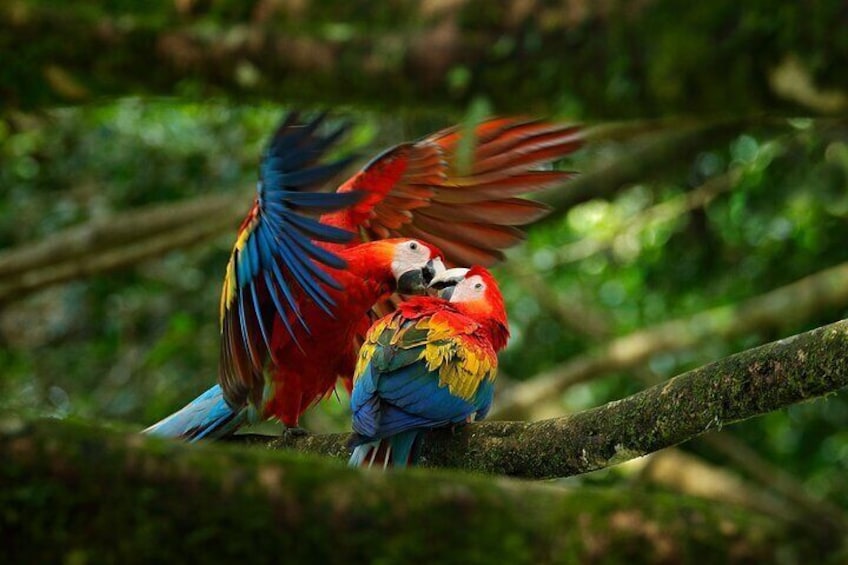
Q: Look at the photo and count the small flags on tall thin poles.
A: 0